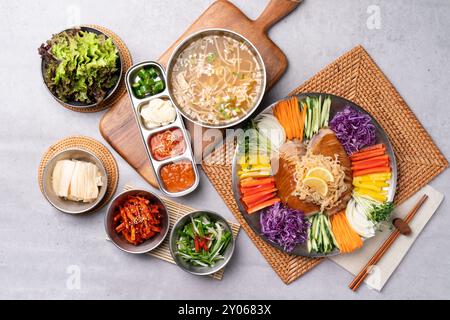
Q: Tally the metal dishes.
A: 7